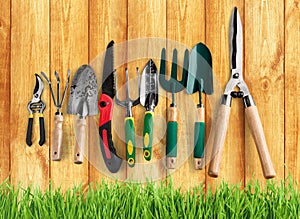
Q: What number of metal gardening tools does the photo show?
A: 9